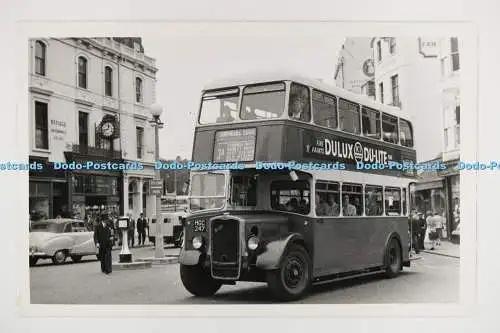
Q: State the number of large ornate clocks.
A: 1